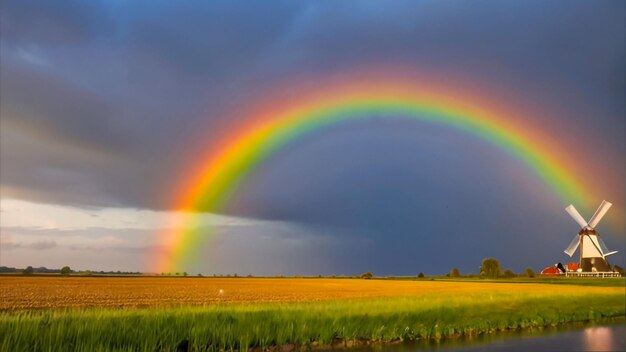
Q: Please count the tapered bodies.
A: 1